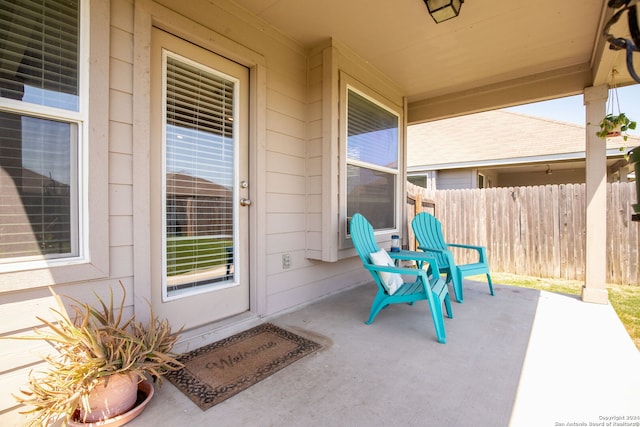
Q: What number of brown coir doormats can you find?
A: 1